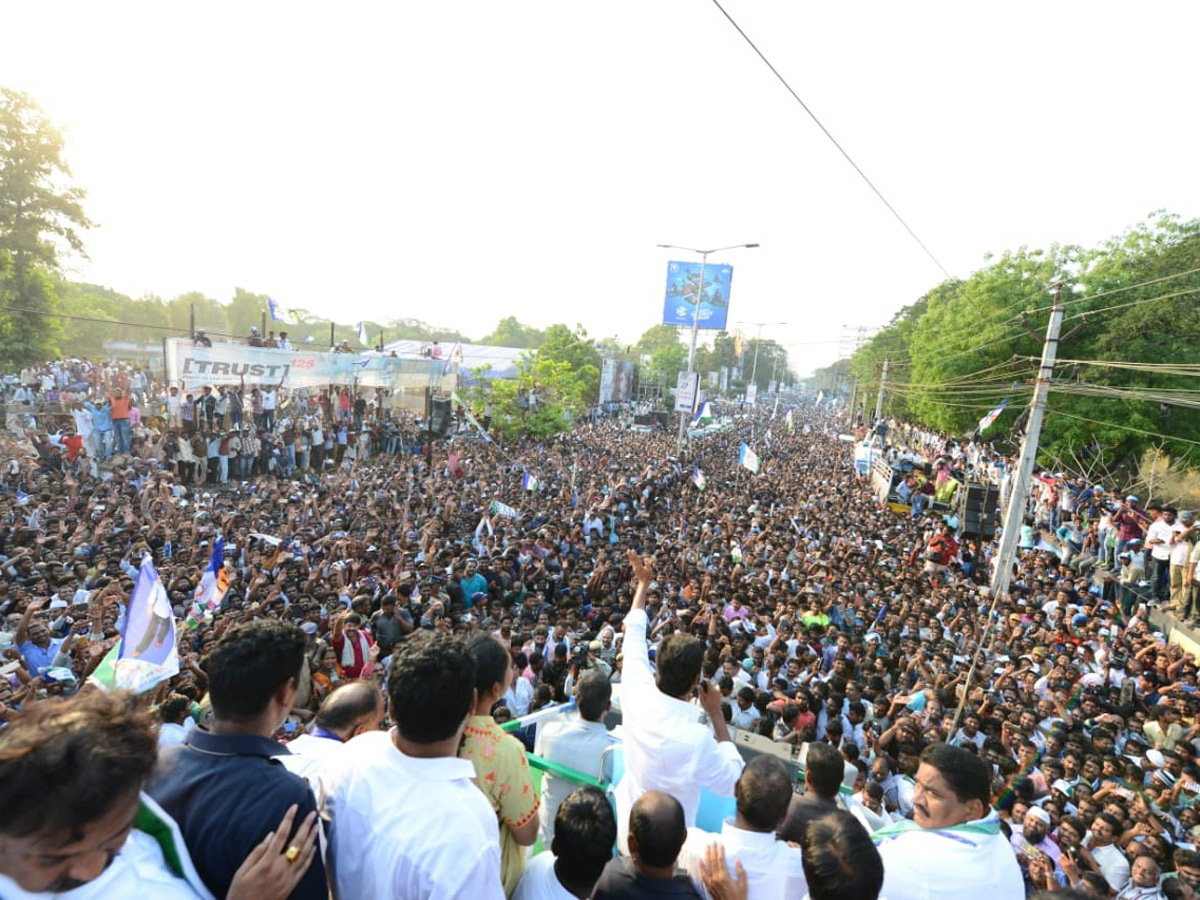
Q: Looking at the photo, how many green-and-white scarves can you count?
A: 2